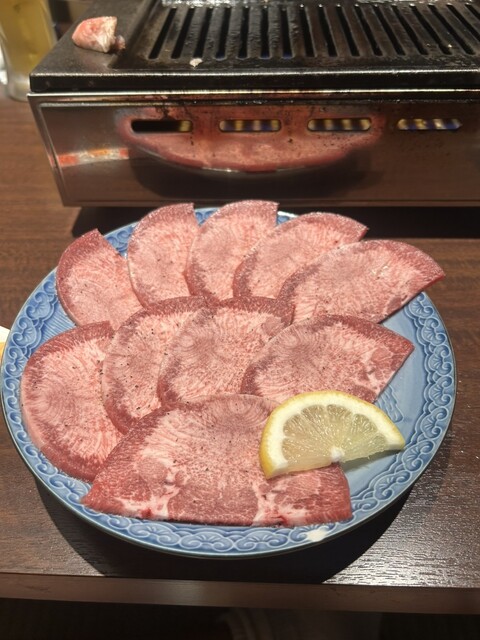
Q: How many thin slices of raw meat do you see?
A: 10